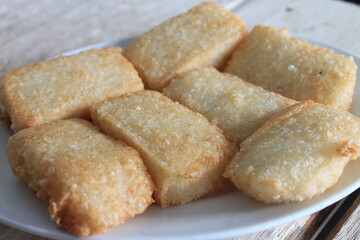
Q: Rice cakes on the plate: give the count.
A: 7